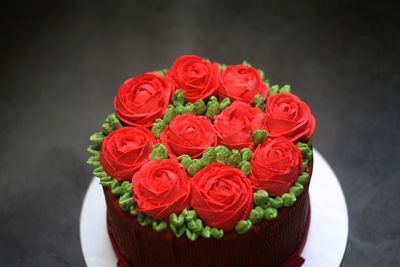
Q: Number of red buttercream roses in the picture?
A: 10